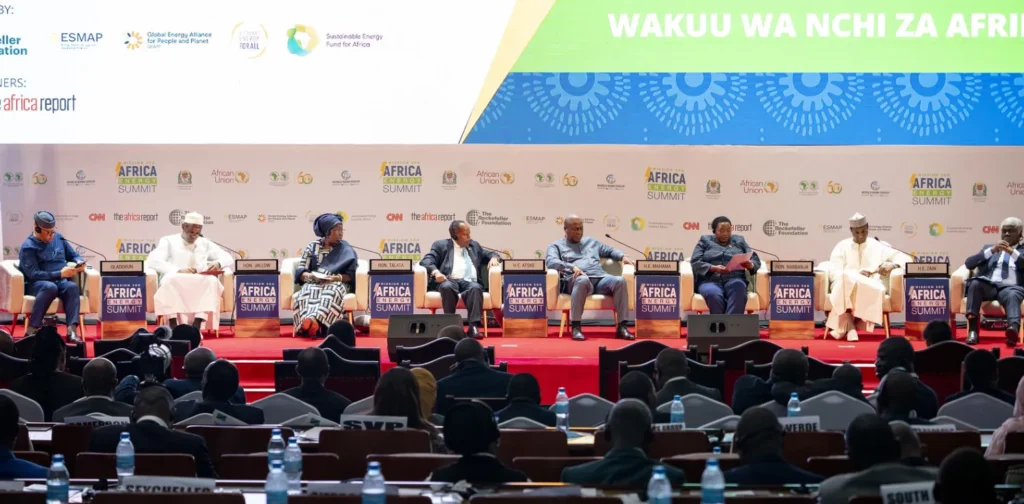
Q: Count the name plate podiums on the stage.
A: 7